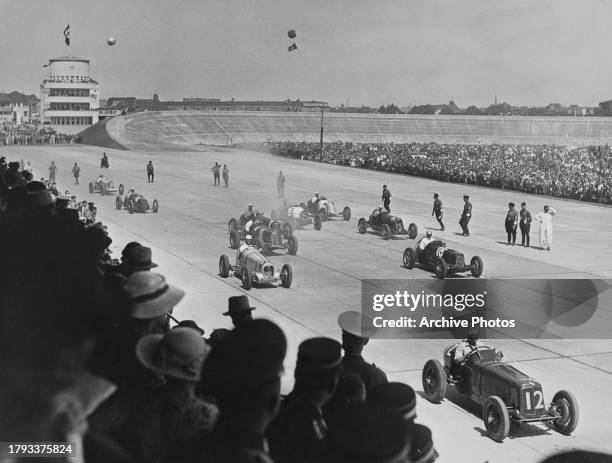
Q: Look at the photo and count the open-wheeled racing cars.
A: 10